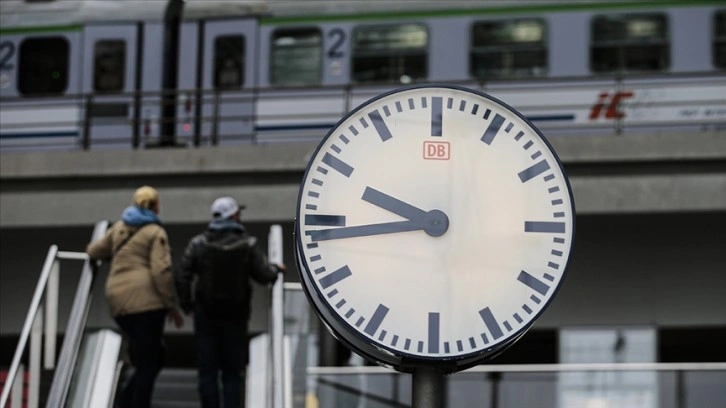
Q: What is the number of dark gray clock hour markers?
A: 12